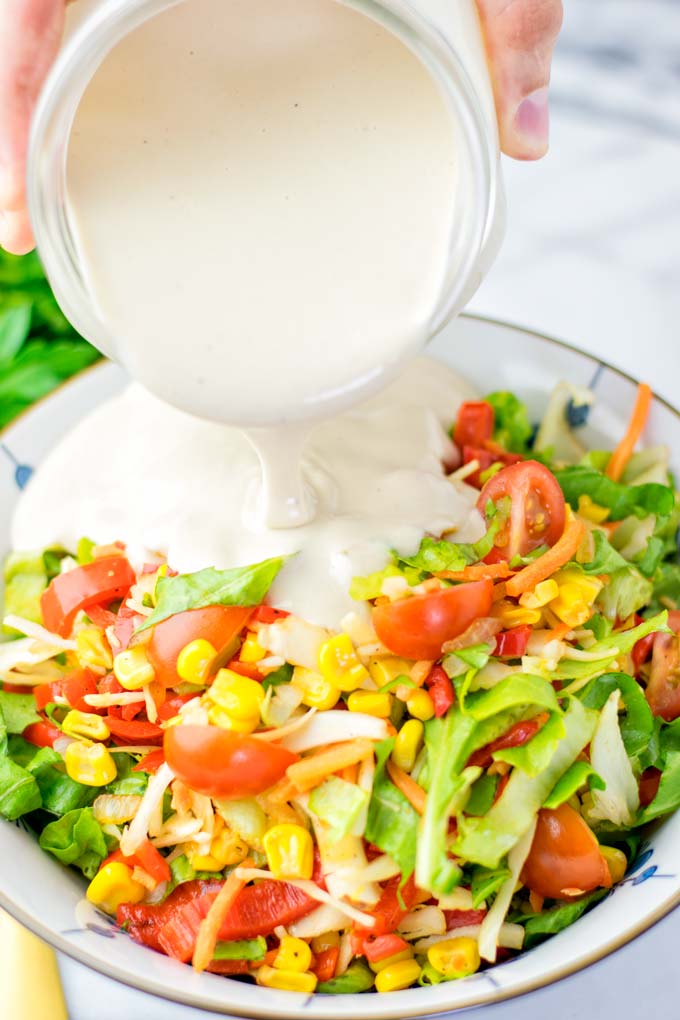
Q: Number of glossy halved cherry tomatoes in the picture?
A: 6